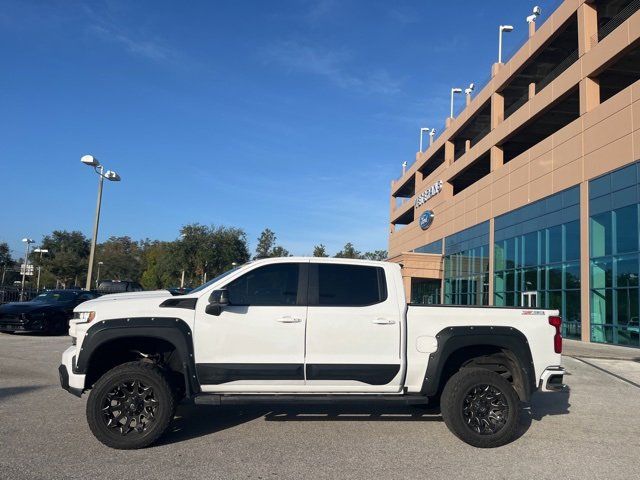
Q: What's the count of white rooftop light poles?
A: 3